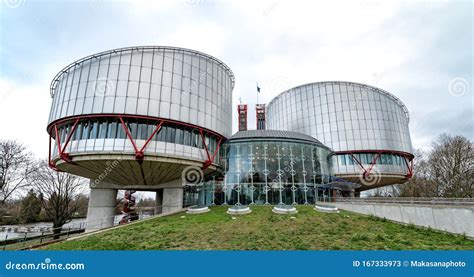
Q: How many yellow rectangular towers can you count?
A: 0